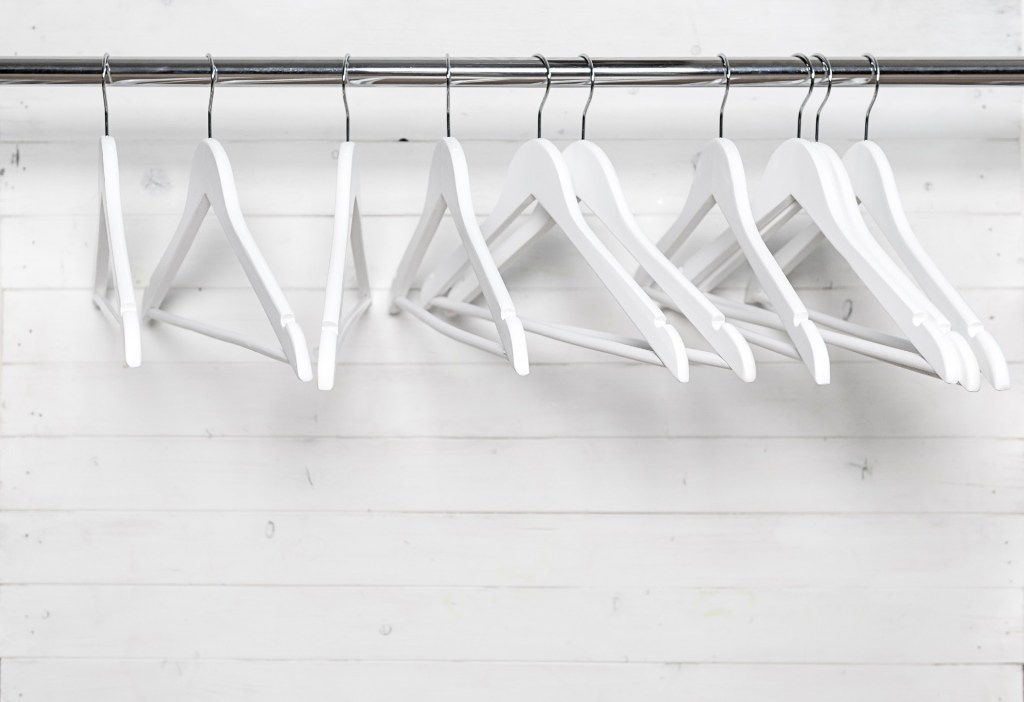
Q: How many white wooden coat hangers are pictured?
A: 10